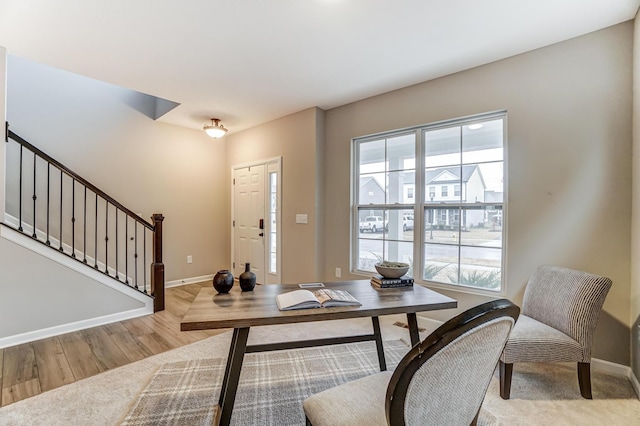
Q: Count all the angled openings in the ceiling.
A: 1